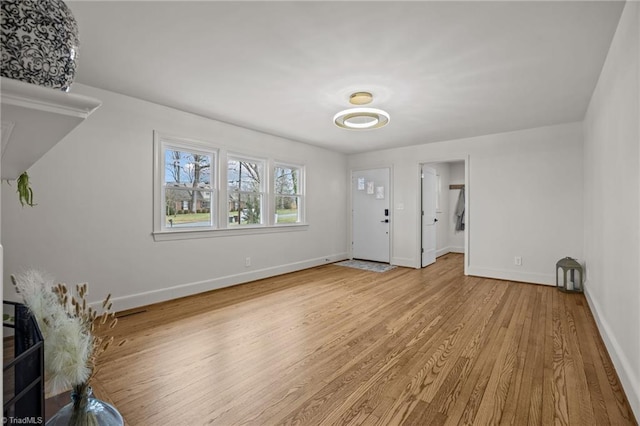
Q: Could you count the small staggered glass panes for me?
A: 3